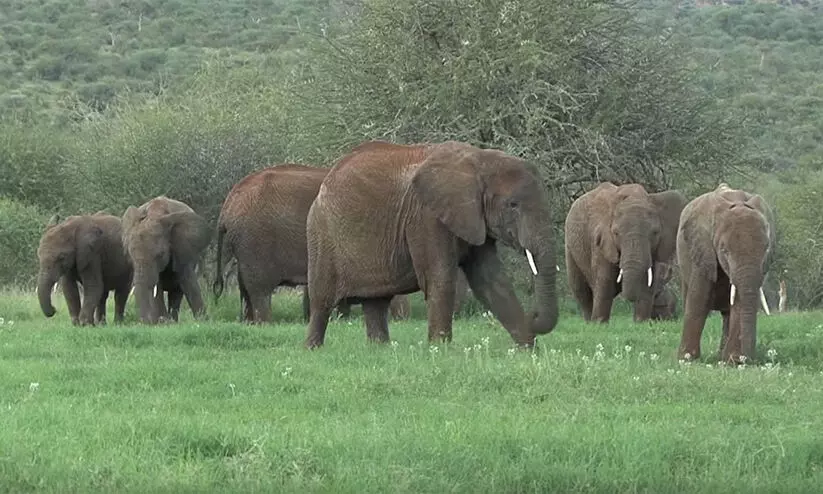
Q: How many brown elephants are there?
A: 6